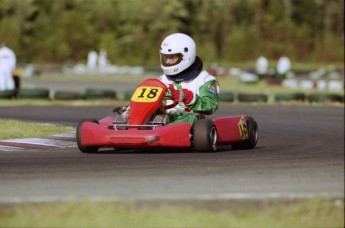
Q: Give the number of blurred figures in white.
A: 5